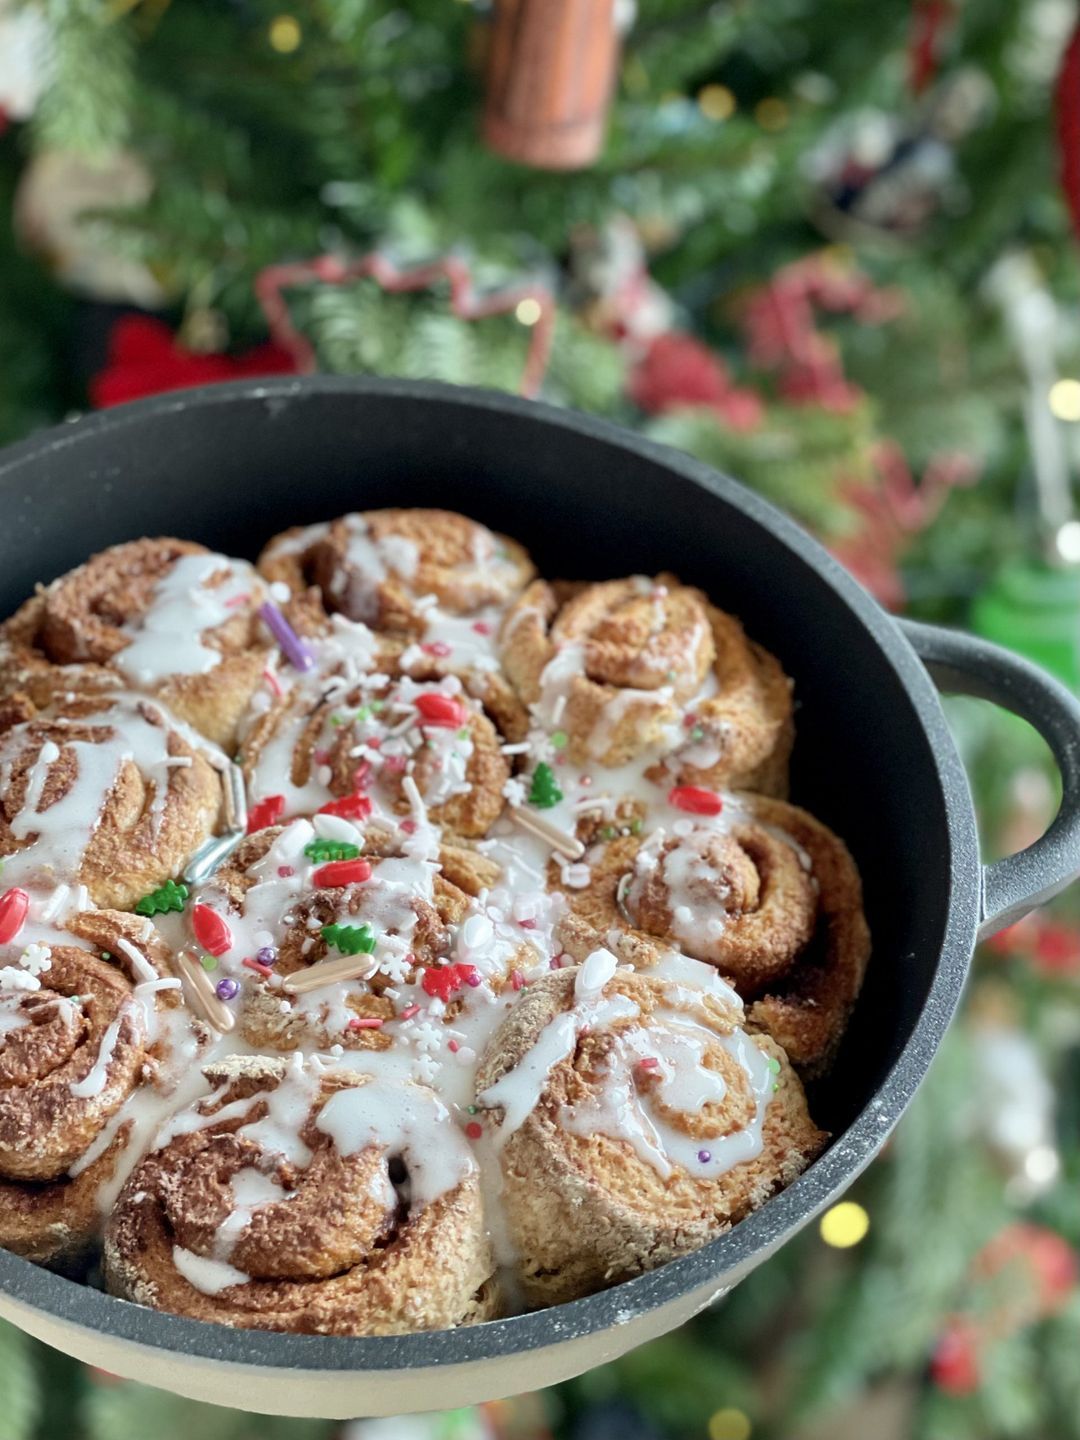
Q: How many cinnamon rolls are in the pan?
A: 10